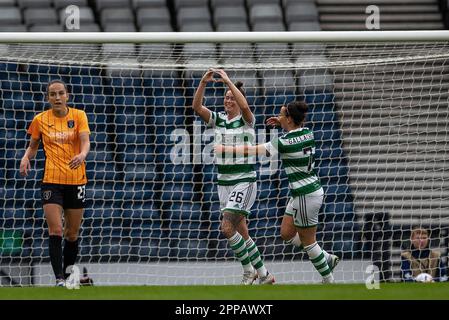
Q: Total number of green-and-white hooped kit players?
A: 2